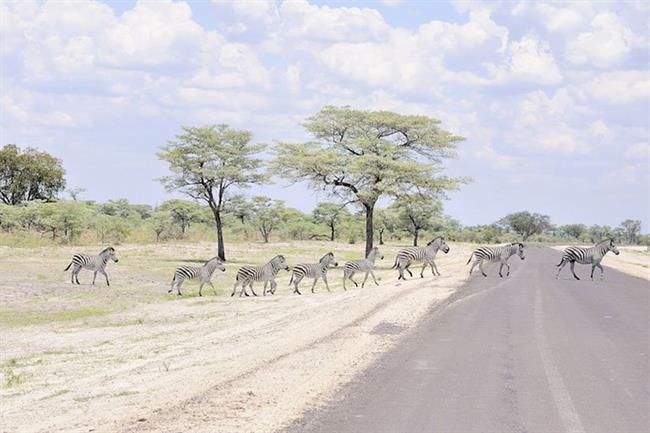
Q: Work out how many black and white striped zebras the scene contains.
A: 8